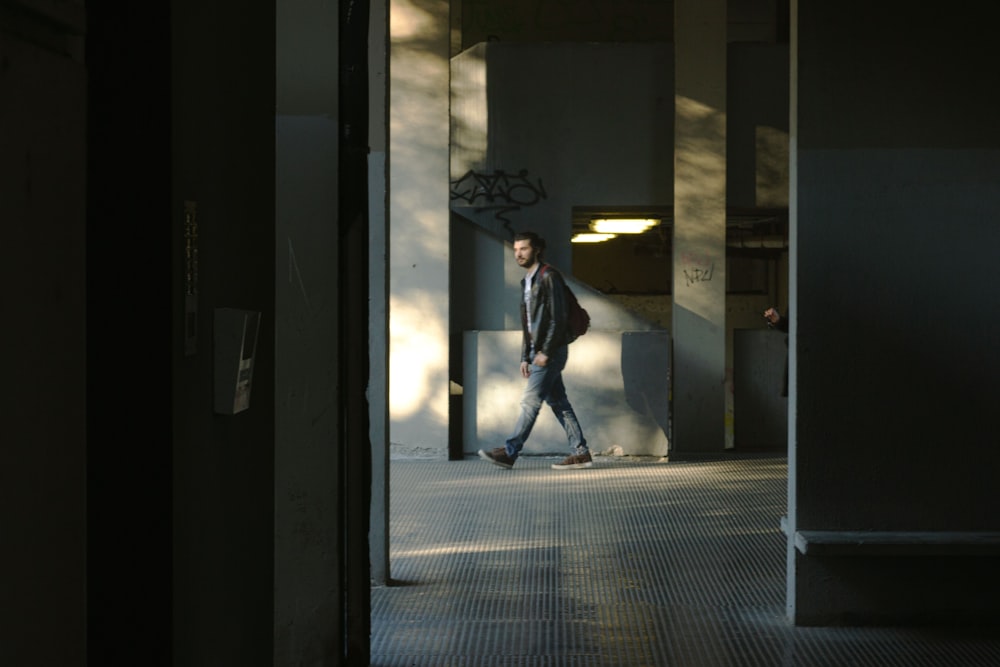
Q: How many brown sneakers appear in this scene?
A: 2